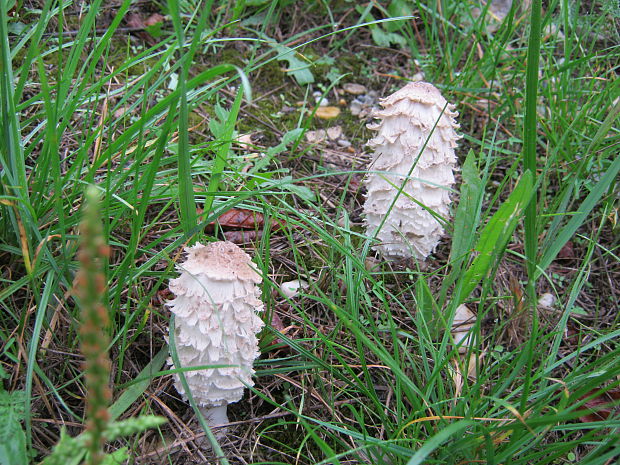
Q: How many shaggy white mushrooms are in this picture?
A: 2